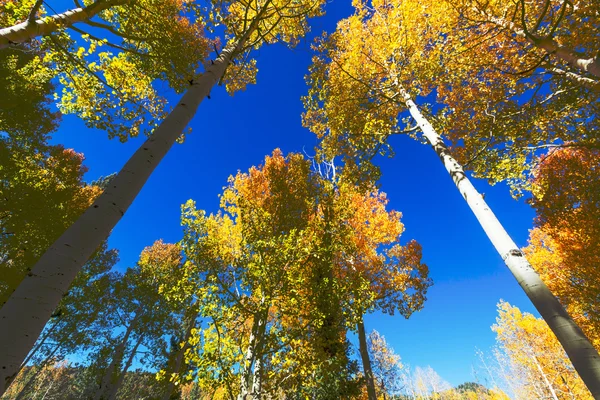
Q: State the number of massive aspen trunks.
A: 2